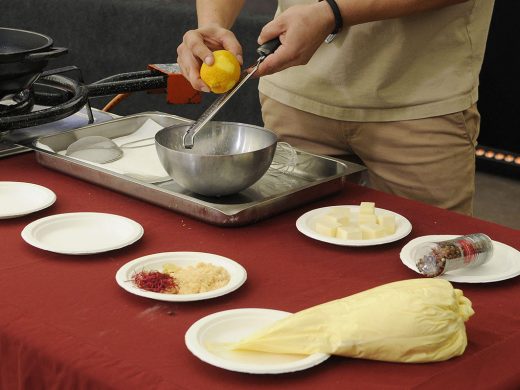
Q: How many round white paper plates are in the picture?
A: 6